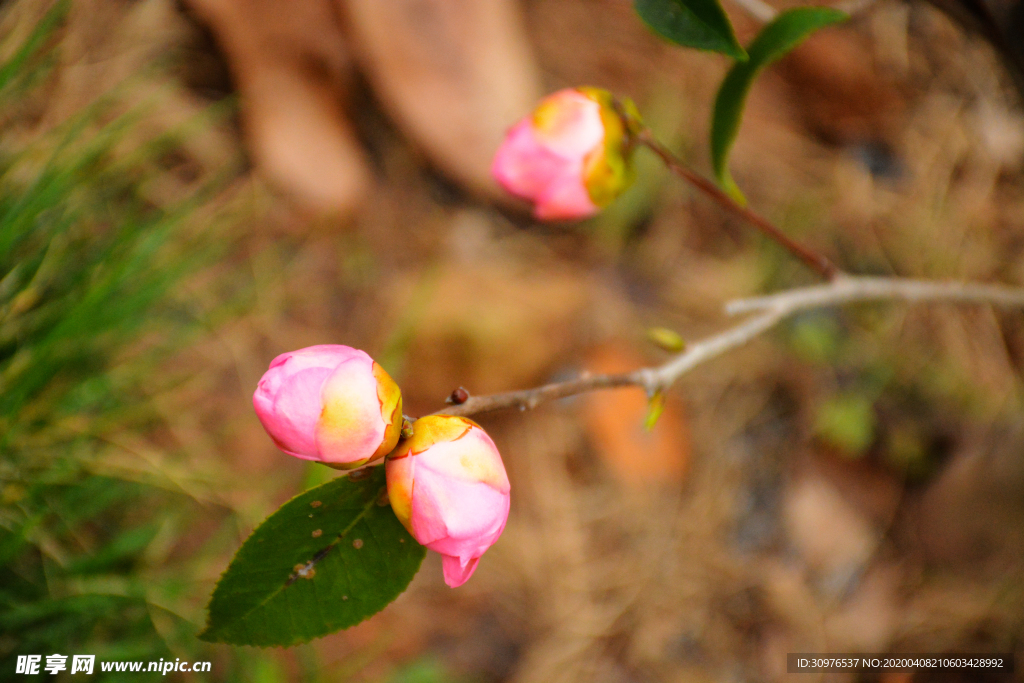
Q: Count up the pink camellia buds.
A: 3